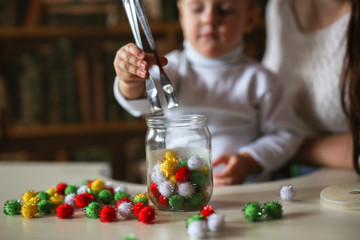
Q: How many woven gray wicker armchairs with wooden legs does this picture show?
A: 0